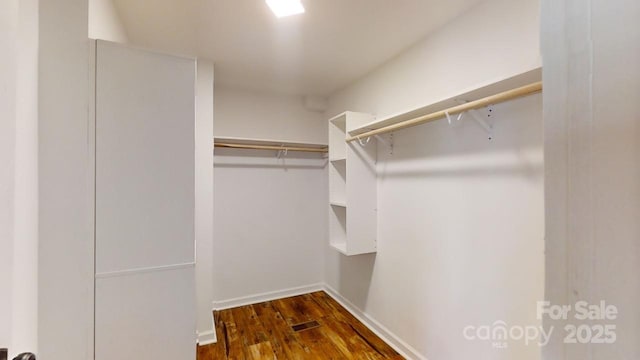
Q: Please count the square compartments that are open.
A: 3